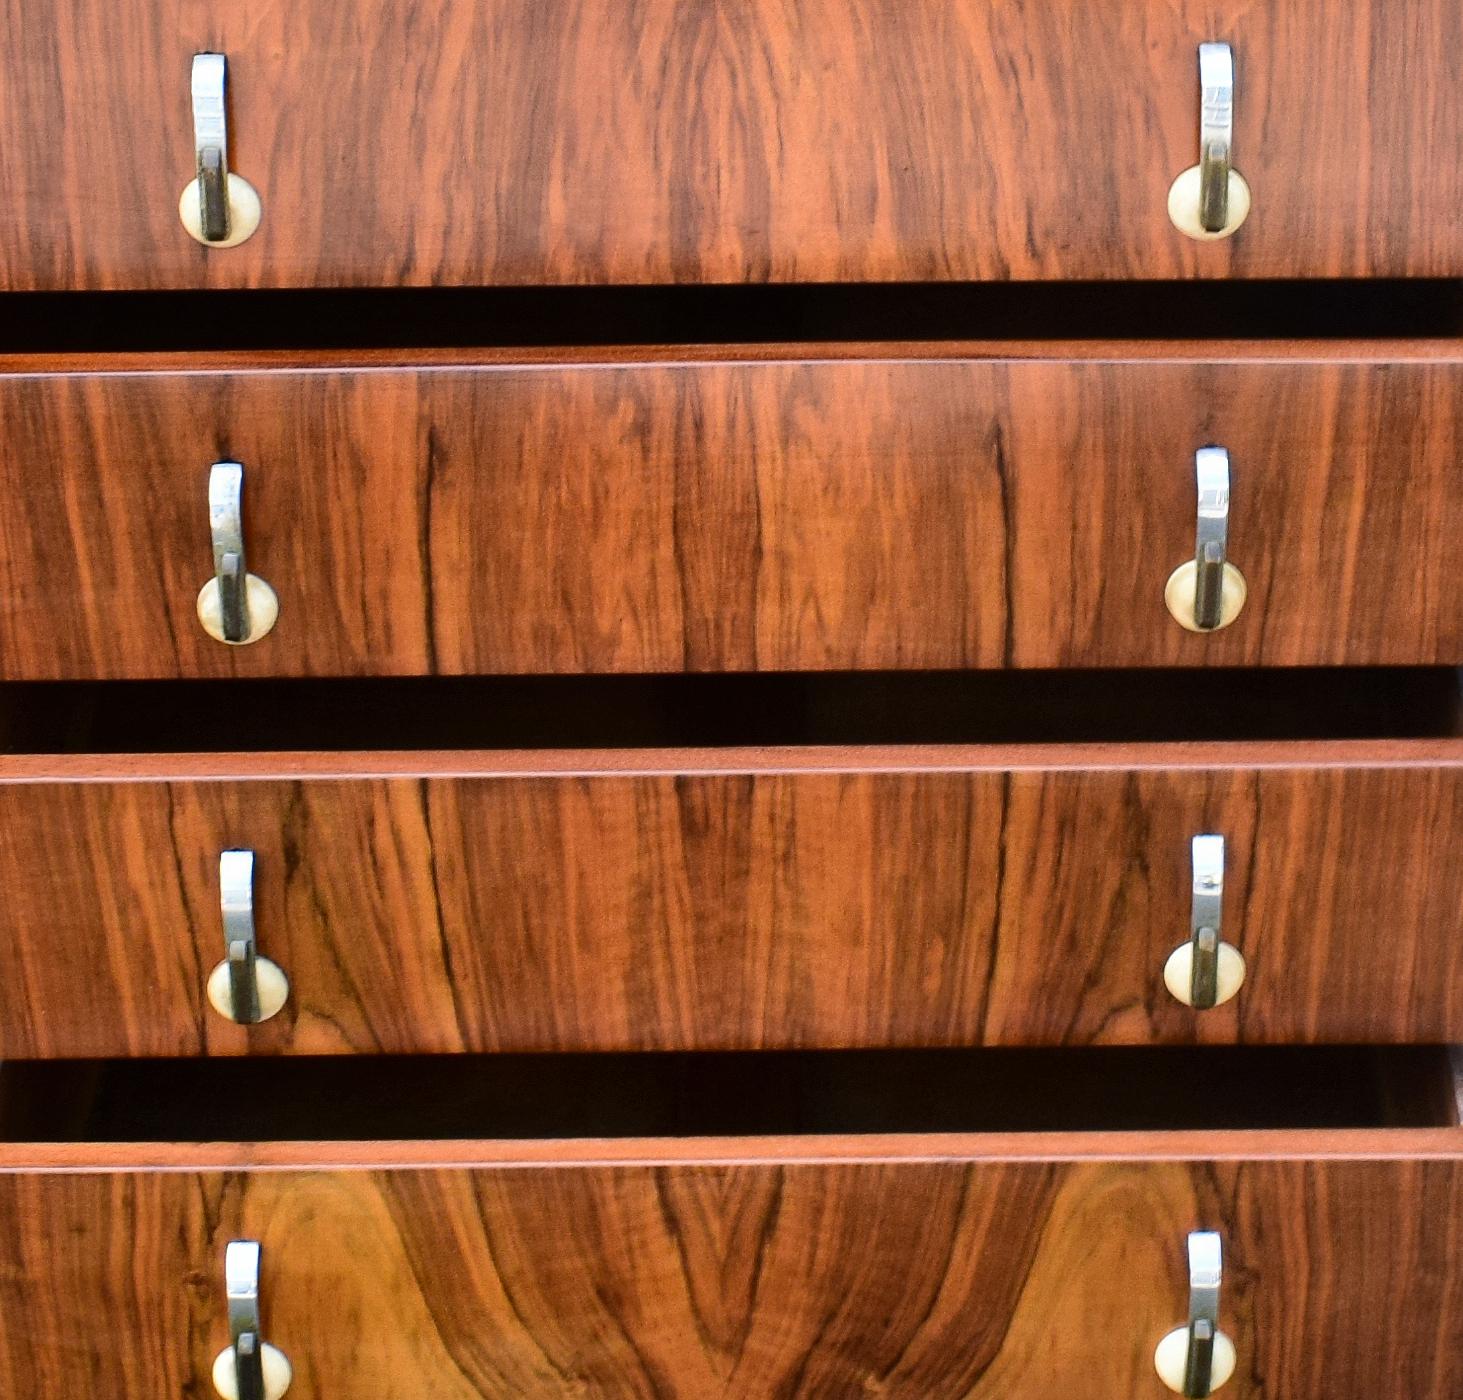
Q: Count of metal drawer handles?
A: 8